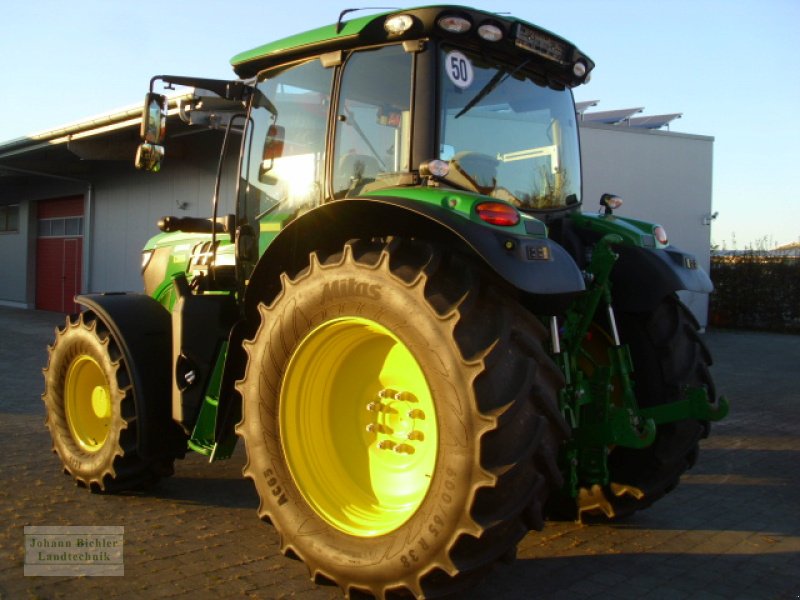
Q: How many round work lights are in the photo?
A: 4